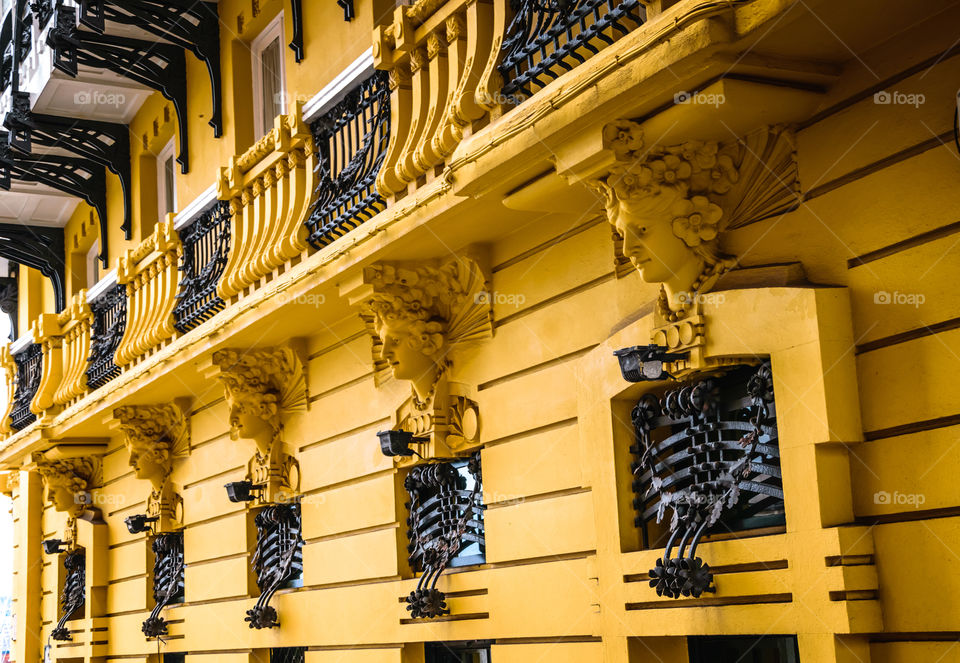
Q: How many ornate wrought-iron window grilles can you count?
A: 5